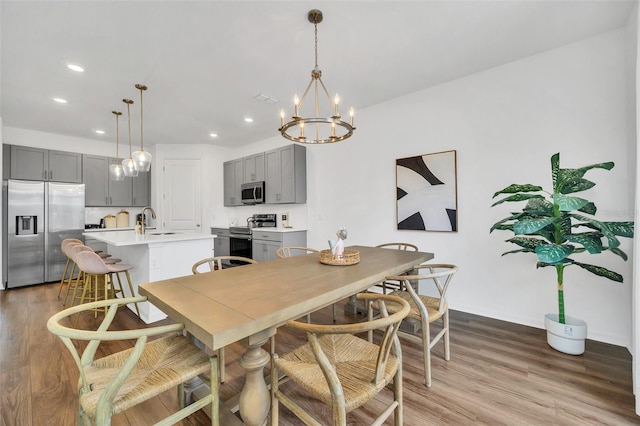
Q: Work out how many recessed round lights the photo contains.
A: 5